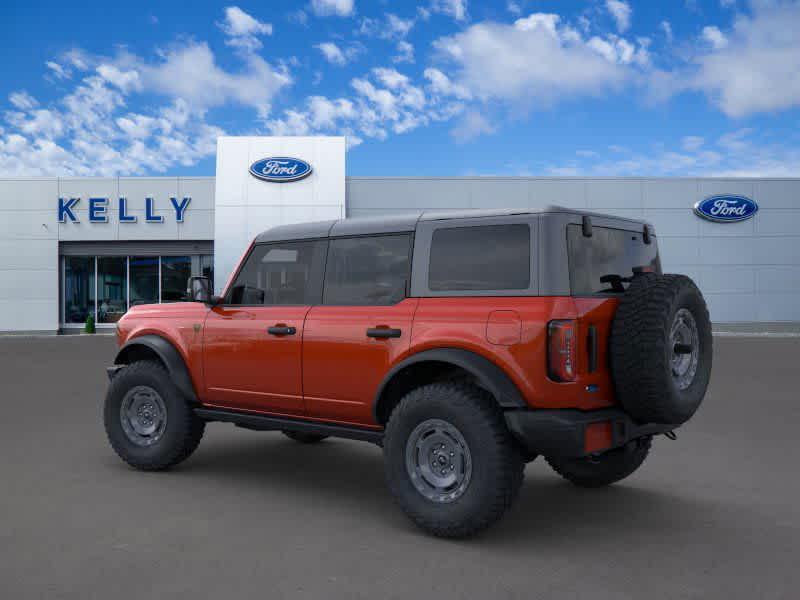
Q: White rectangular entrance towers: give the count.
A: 1